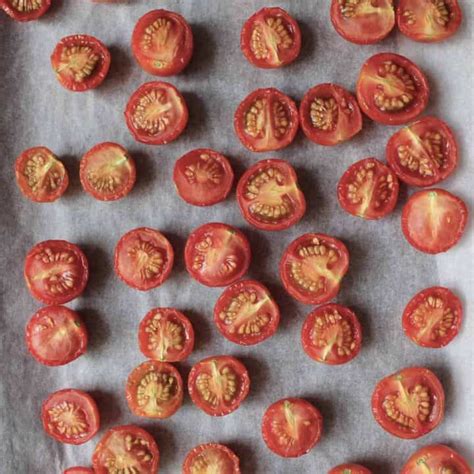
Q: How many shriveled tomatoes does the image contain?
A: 0